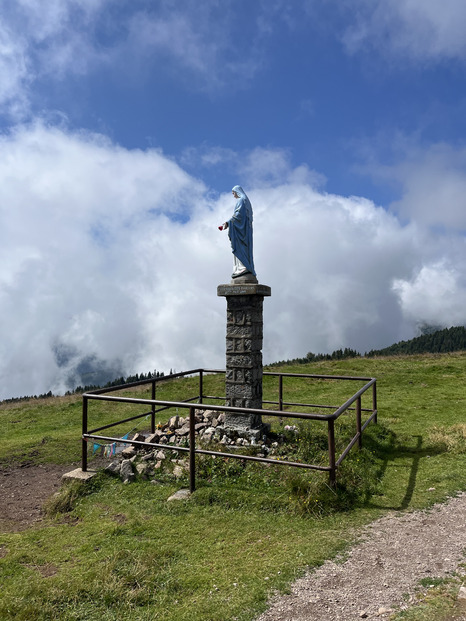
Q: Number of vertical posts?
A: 8